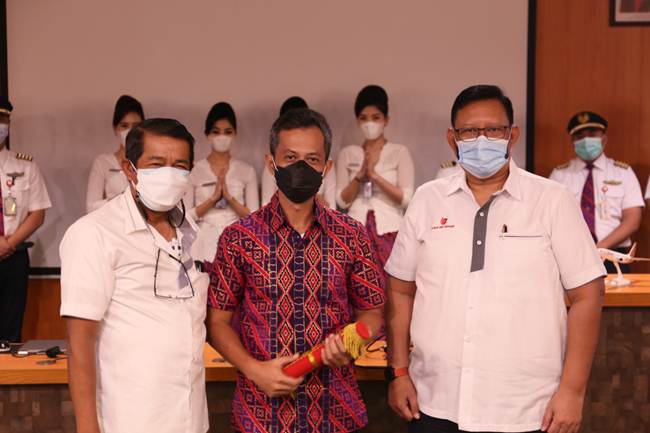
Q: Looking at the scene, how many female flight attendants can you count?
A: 4